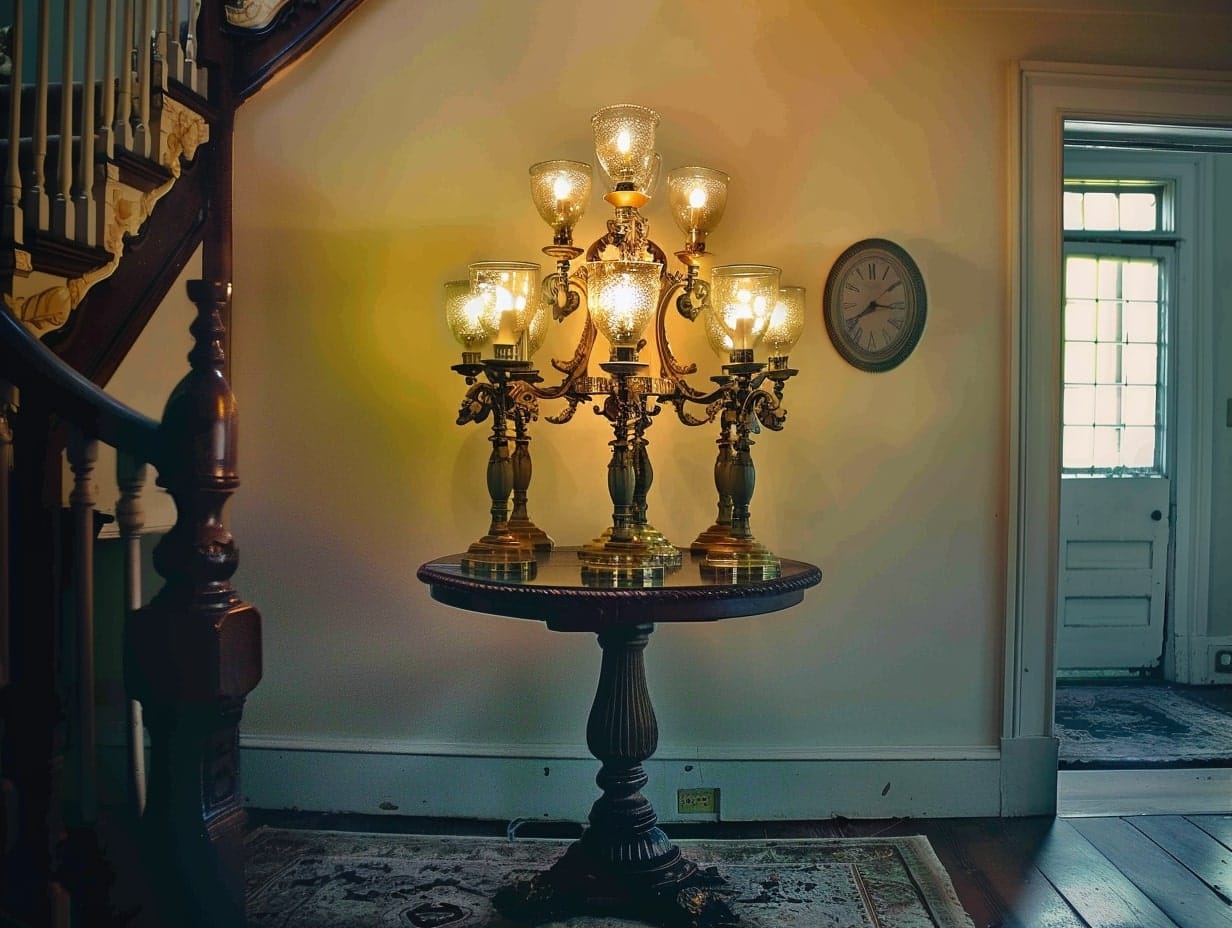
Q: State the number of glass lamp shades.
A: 11